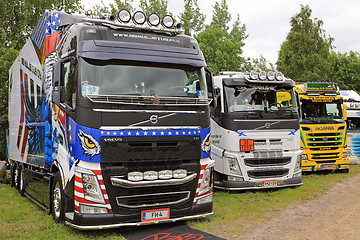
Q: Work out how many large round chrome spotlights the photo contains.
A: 8